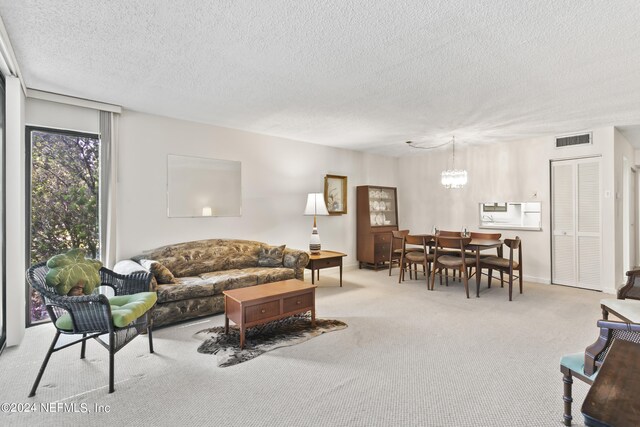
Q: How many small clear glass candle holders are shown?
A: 2